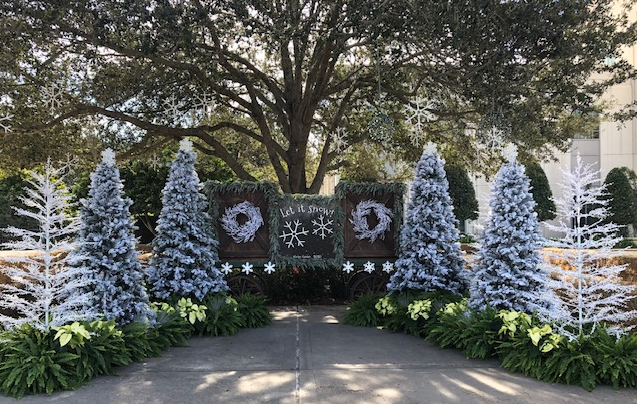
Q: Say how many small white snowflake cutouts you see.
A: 6